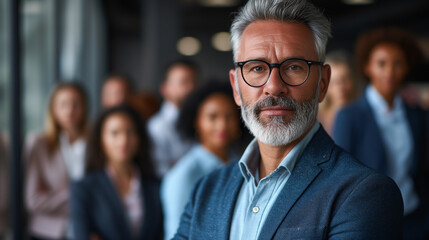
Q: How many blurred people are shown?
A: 7